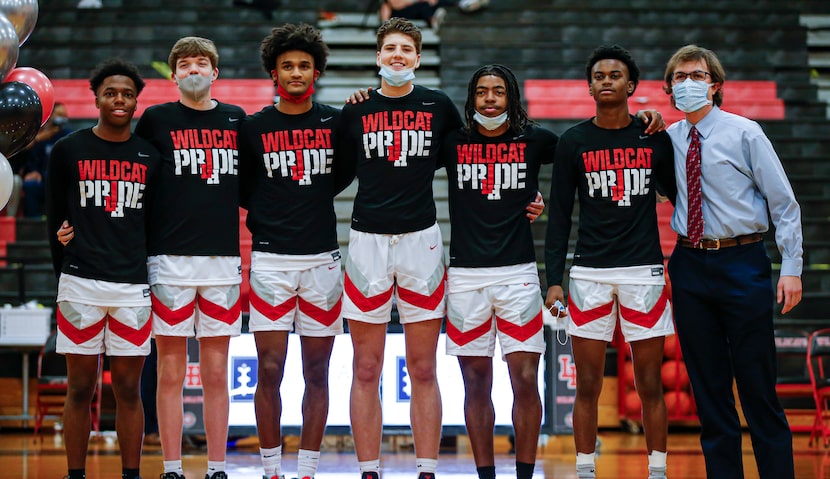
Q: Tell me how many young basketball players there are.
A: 6